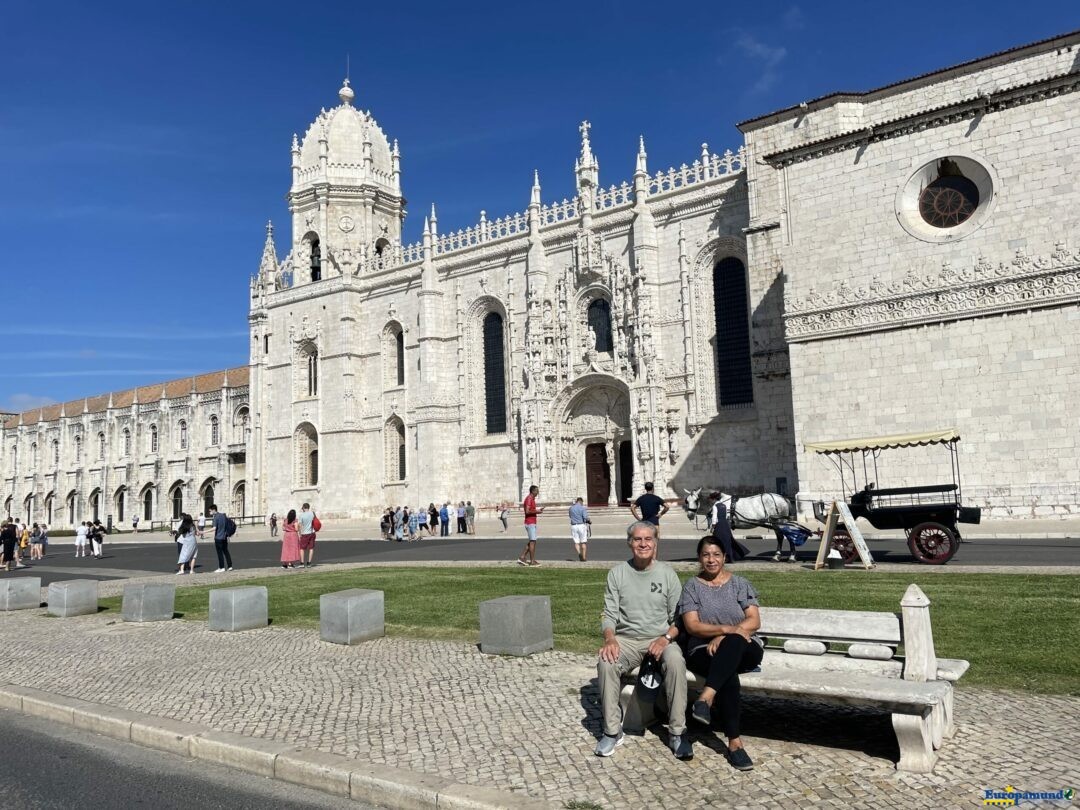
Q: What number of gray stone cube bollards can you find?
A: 6